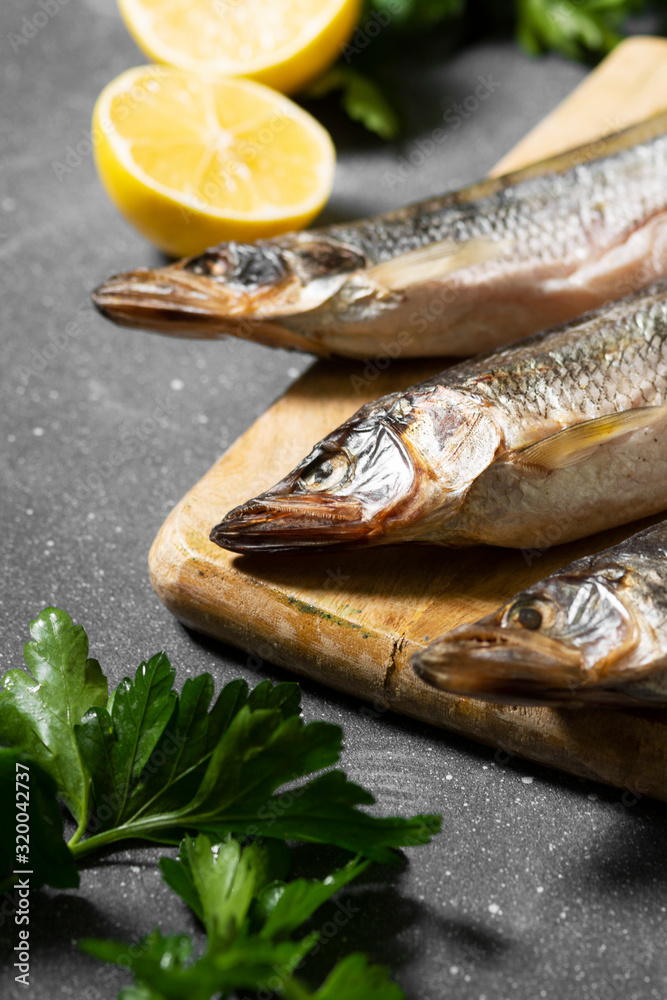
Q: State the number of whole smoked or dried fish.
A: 3